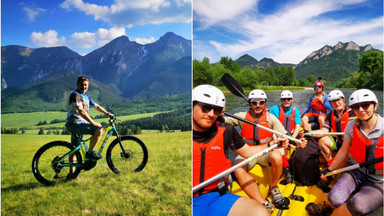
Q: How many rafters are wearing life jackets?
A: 6